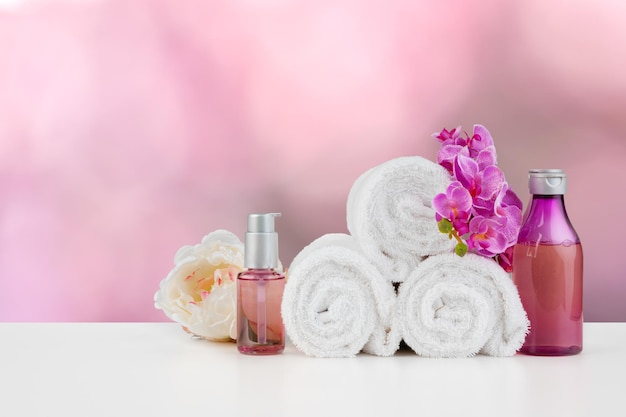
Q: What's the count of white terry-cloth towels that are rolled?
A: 3